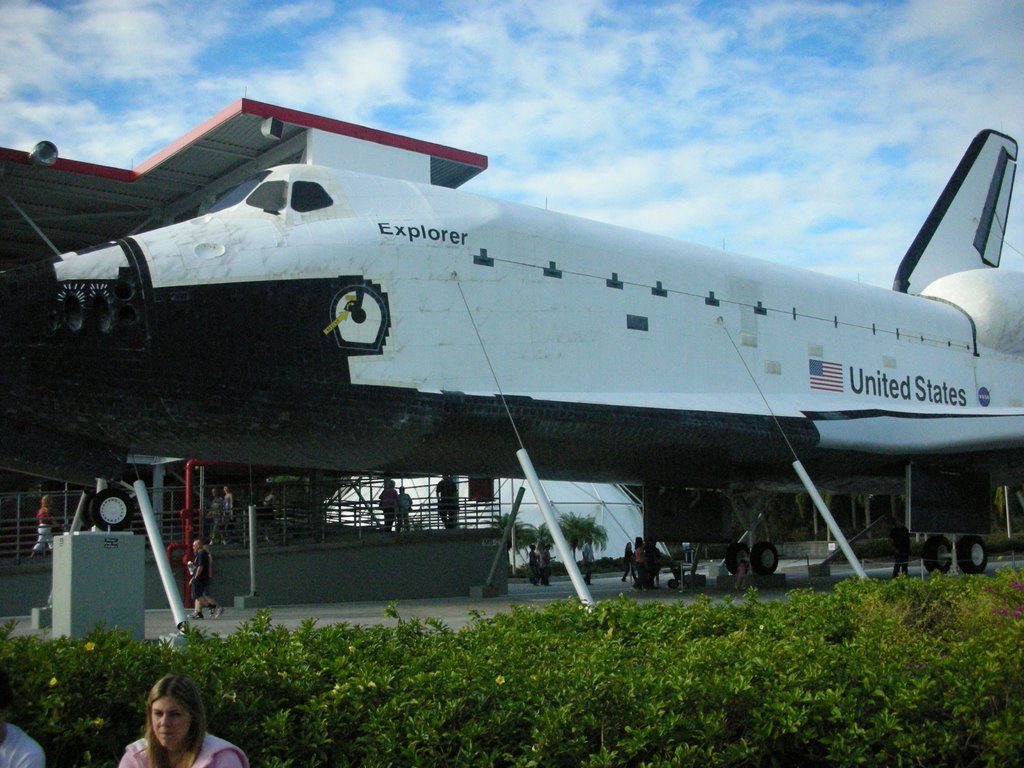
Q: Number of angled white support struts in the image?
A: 3